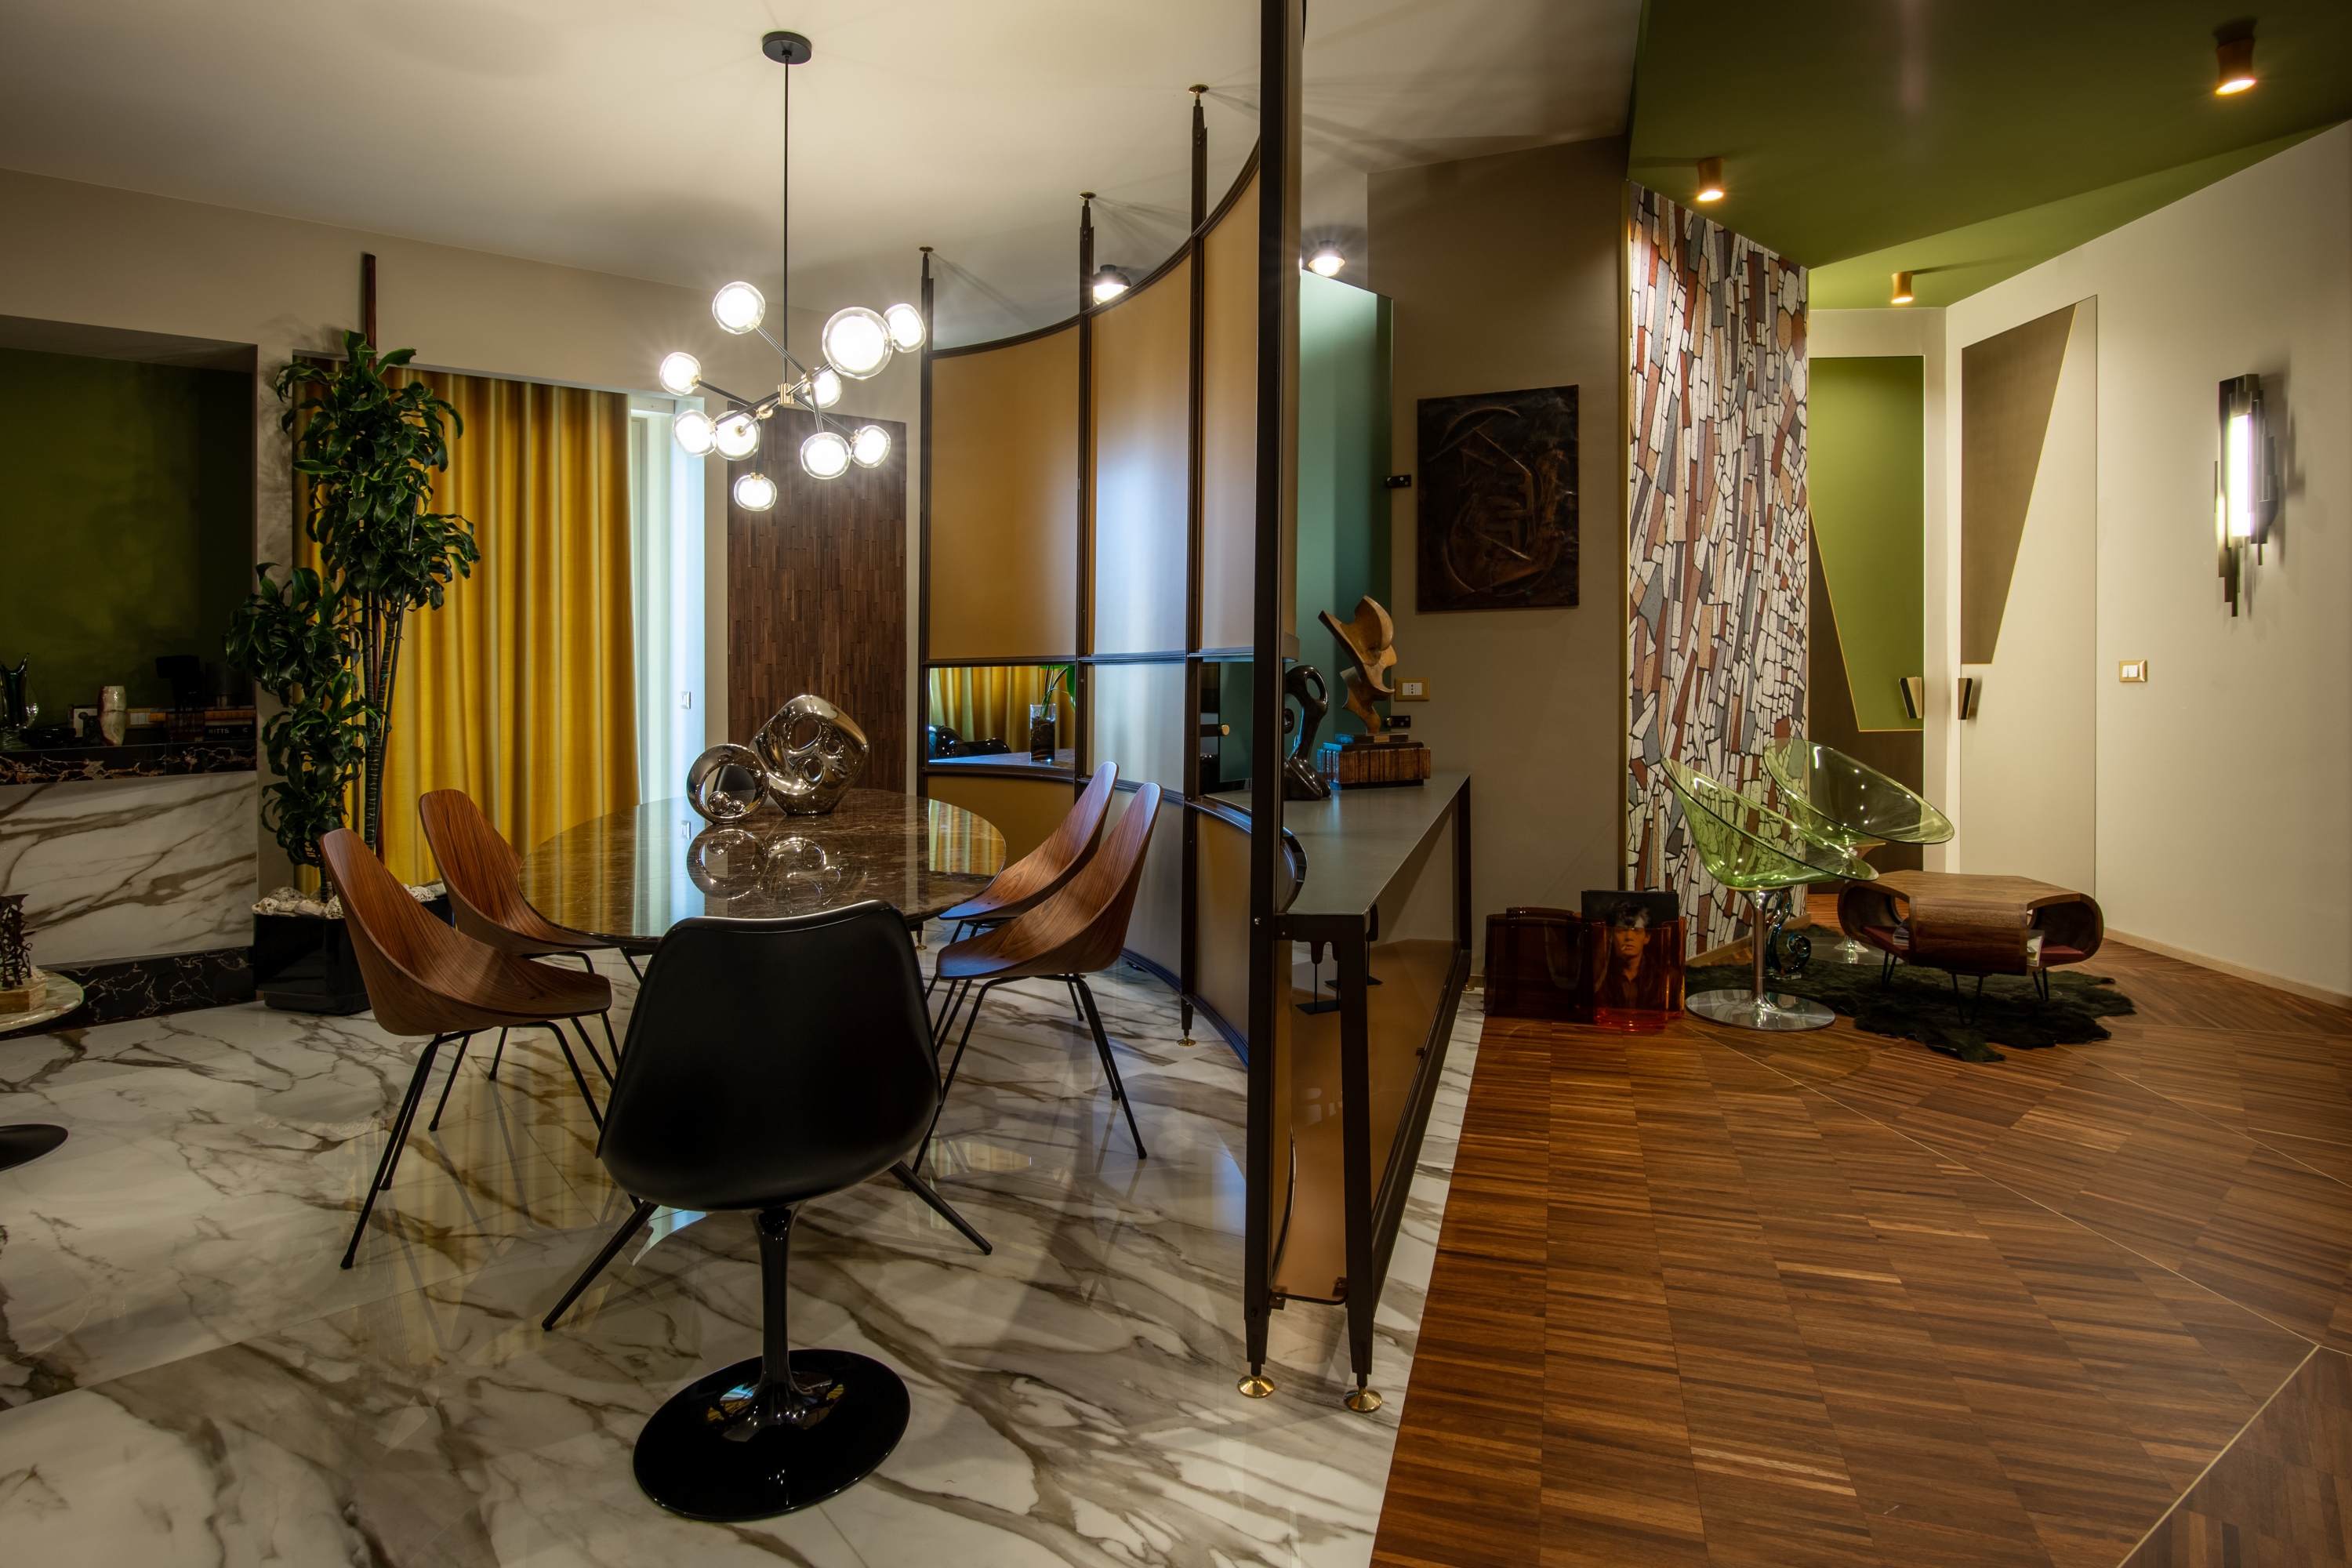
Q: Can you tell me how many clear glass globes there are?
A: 10